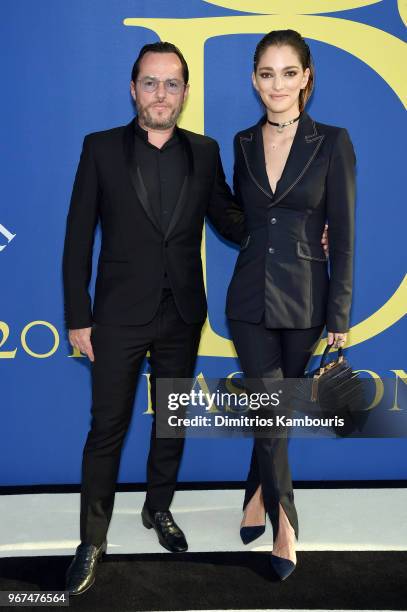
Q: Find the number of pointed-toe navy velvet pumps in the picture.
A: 2